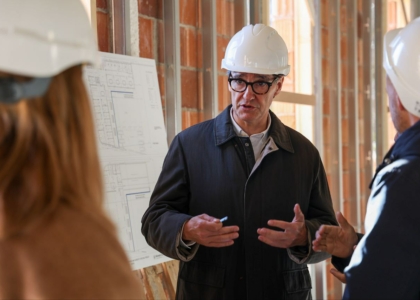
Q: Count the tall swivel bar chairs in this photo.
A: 0